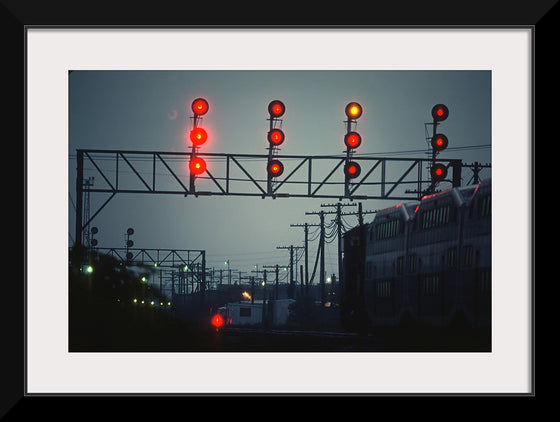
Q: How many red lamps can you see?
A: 12